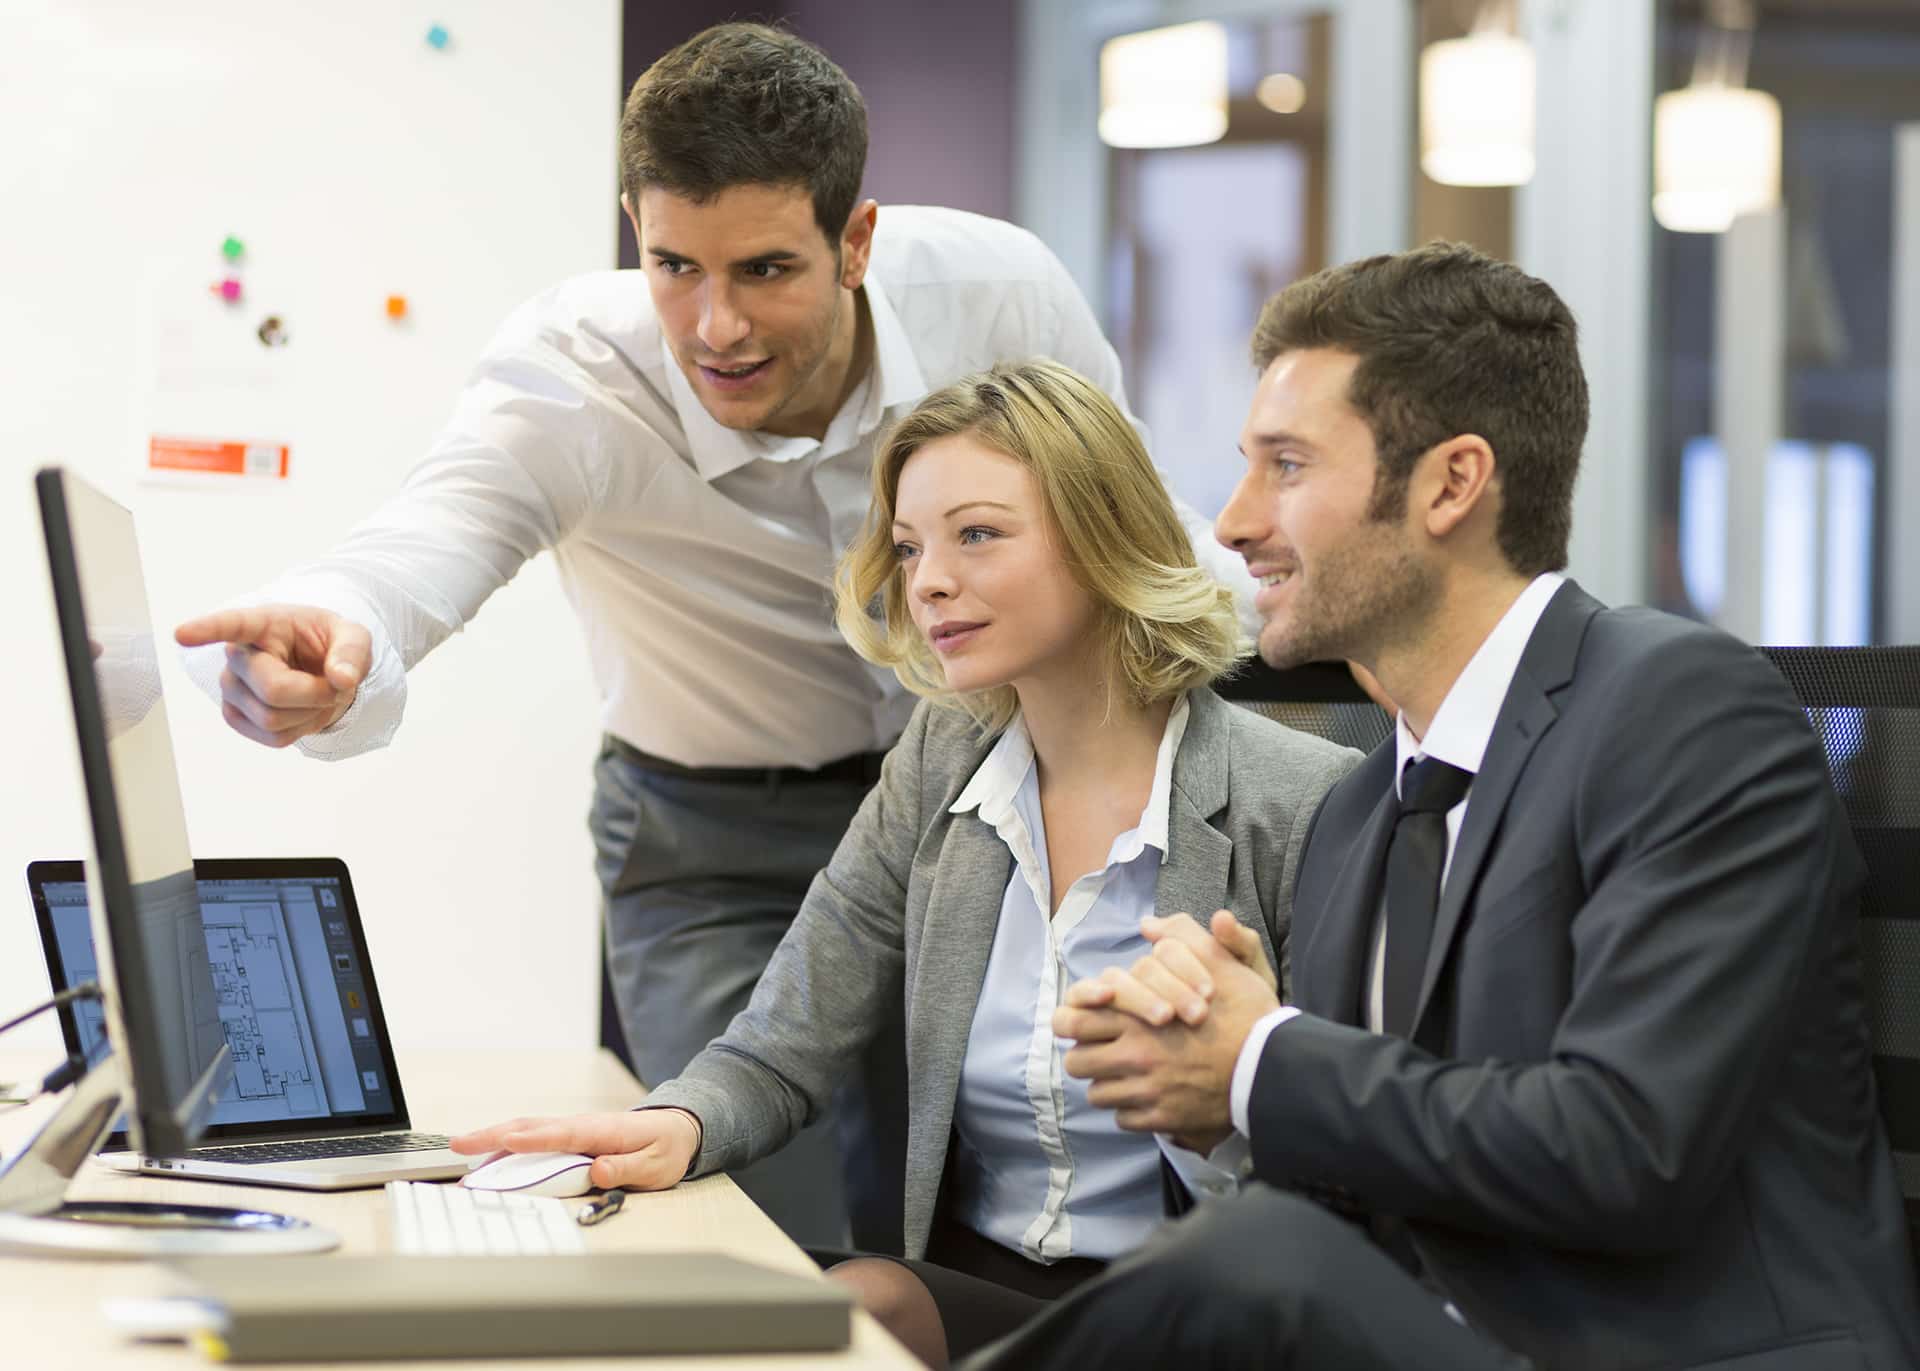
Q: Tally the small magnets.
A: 5